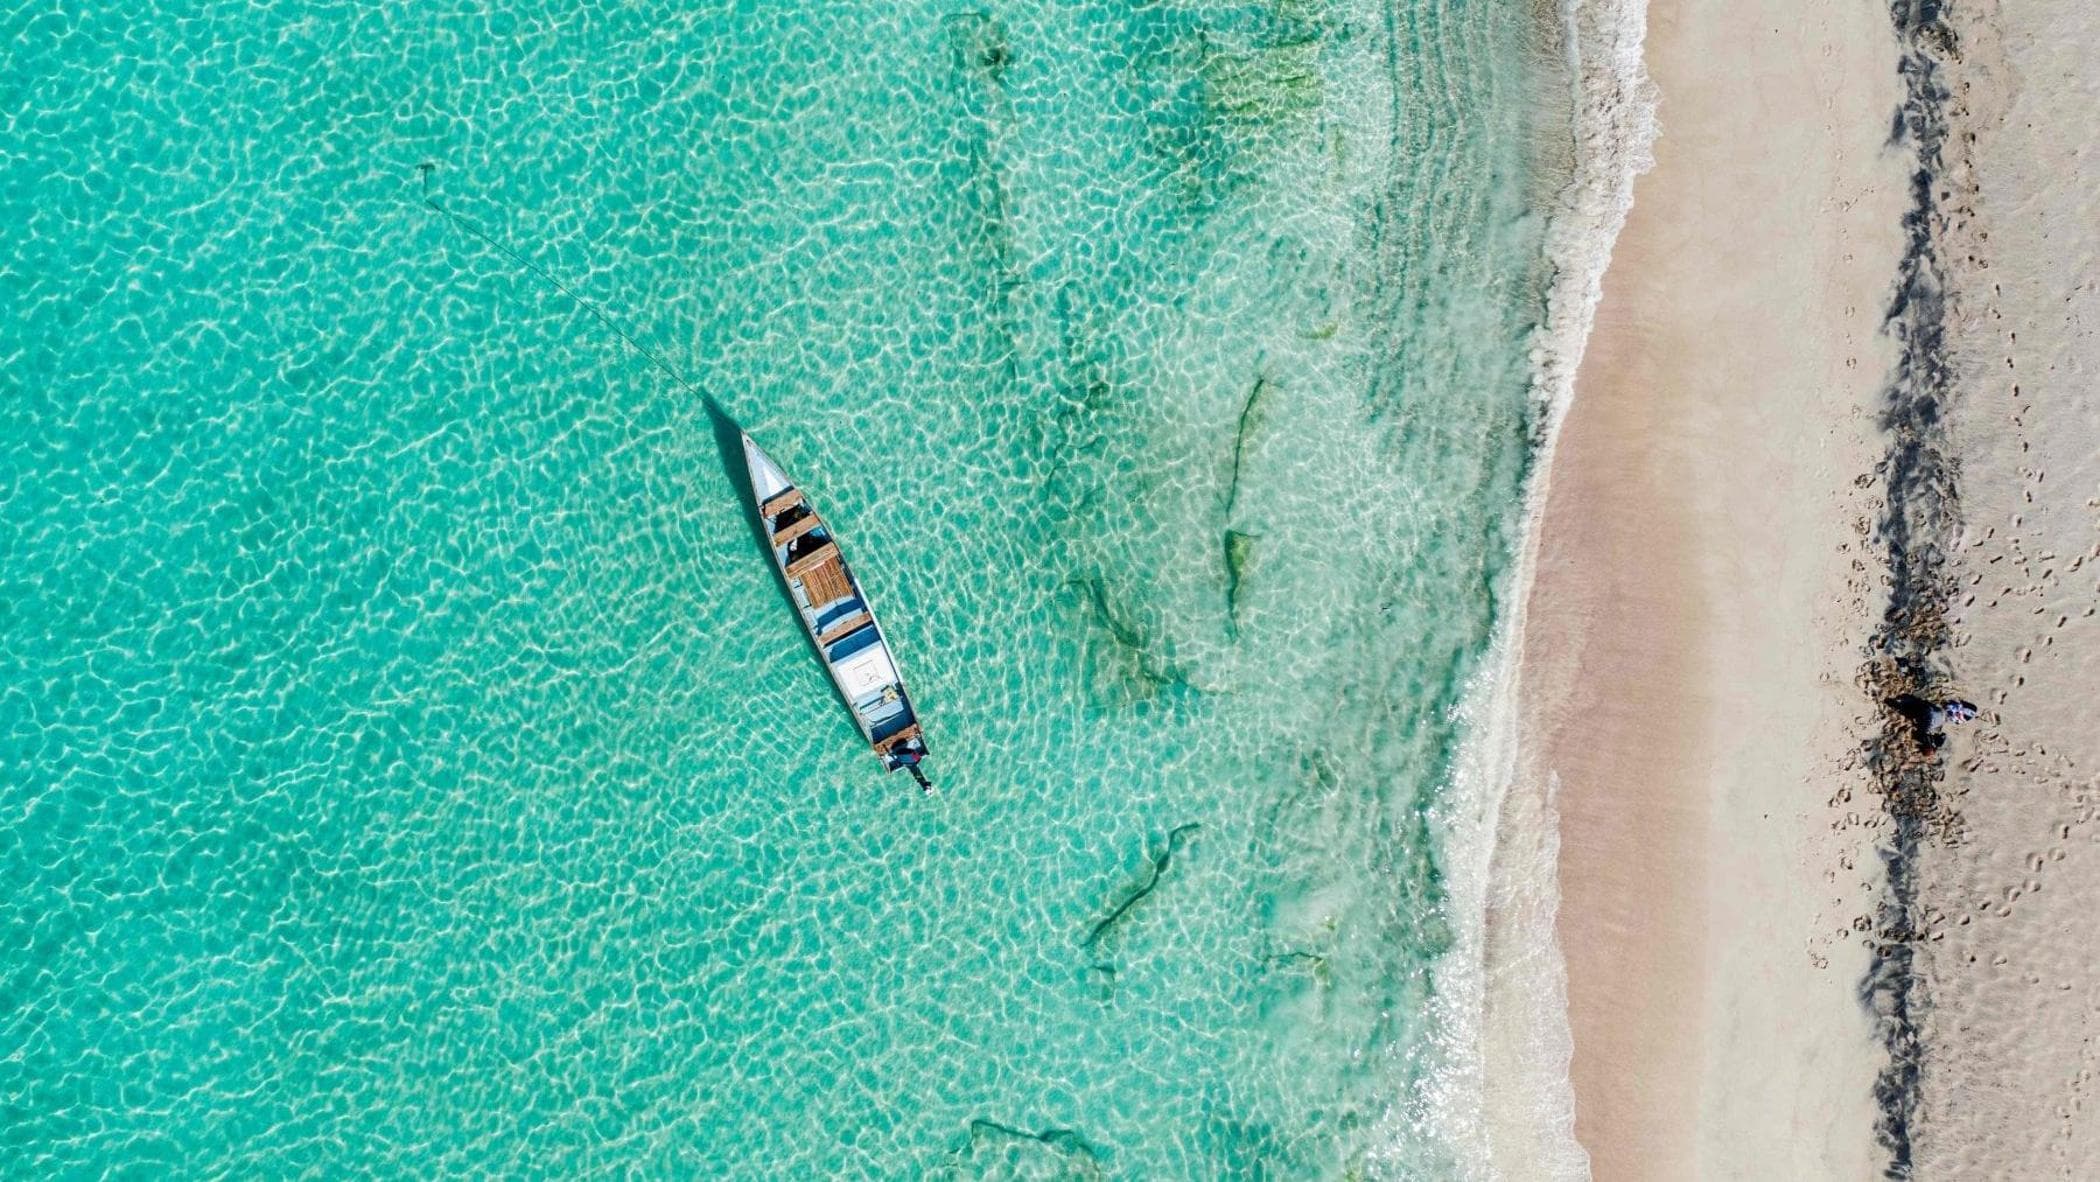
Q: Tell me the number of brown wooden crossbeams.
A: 5